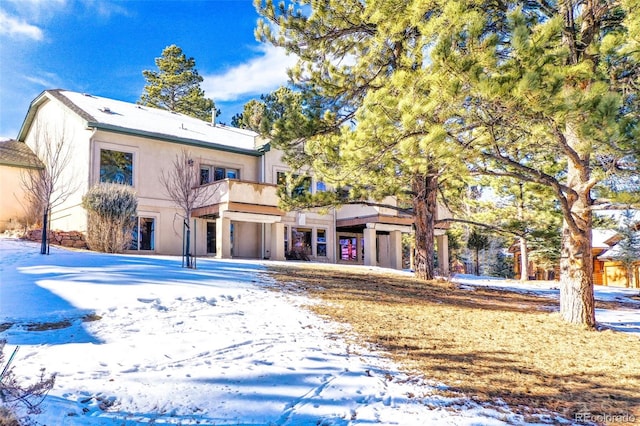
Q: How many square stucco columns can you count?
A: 5